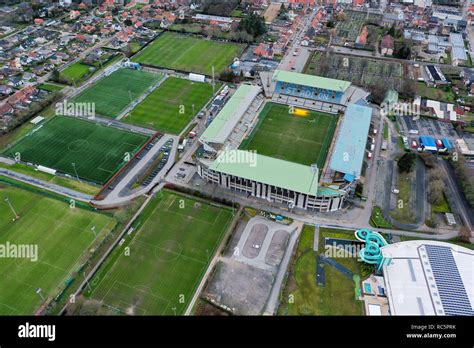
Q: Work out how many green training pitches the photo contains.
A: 6